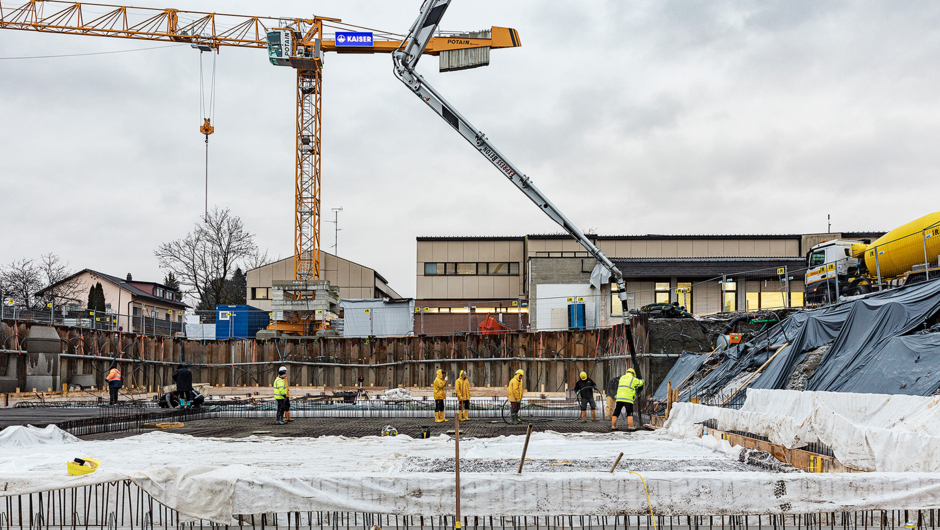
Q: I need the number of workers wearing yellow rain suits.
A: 3